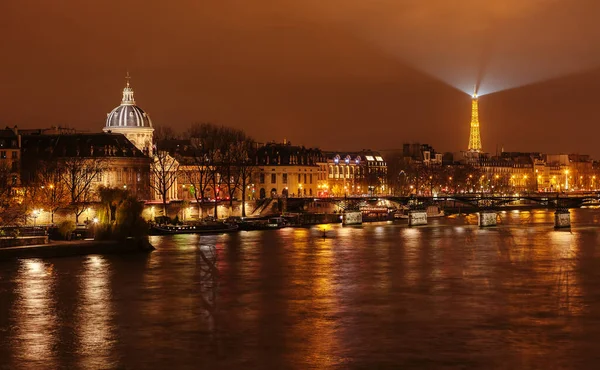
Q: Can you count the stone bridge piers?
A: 4